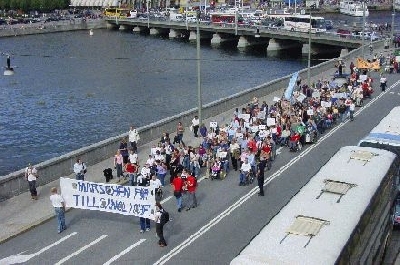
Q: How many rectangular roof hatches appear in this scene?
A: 3